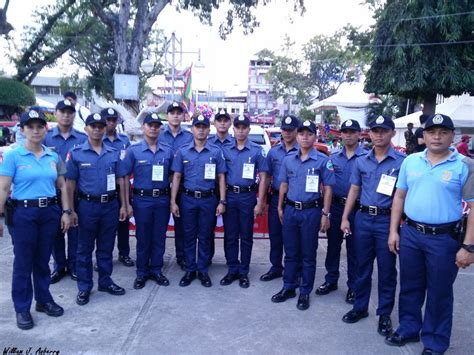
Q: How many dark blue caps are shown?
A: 14